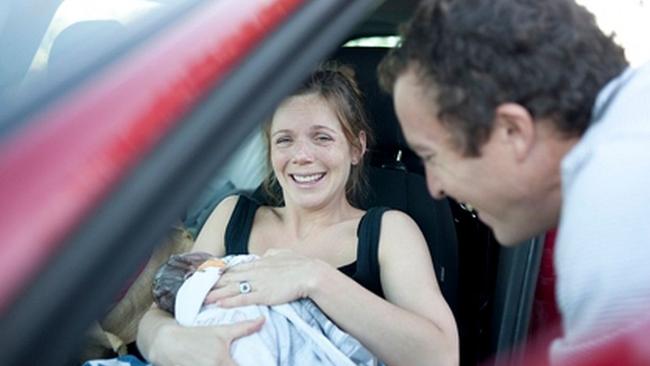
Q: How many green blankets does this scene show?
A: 0